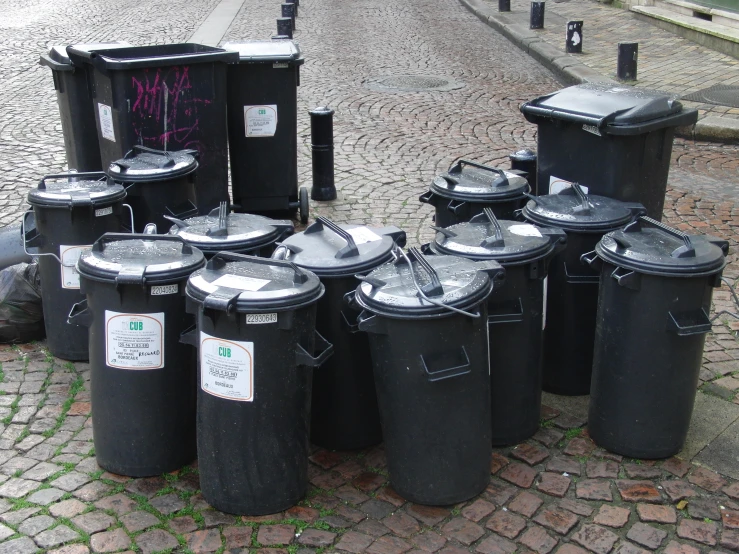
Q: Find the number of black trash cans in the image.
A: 15